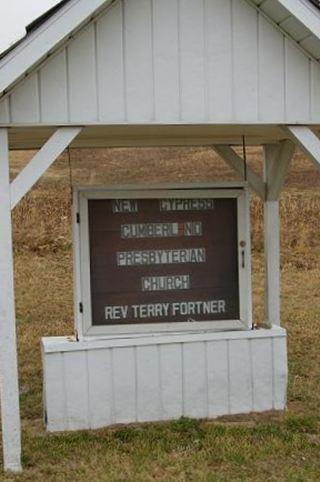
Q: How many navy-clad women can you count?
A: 0